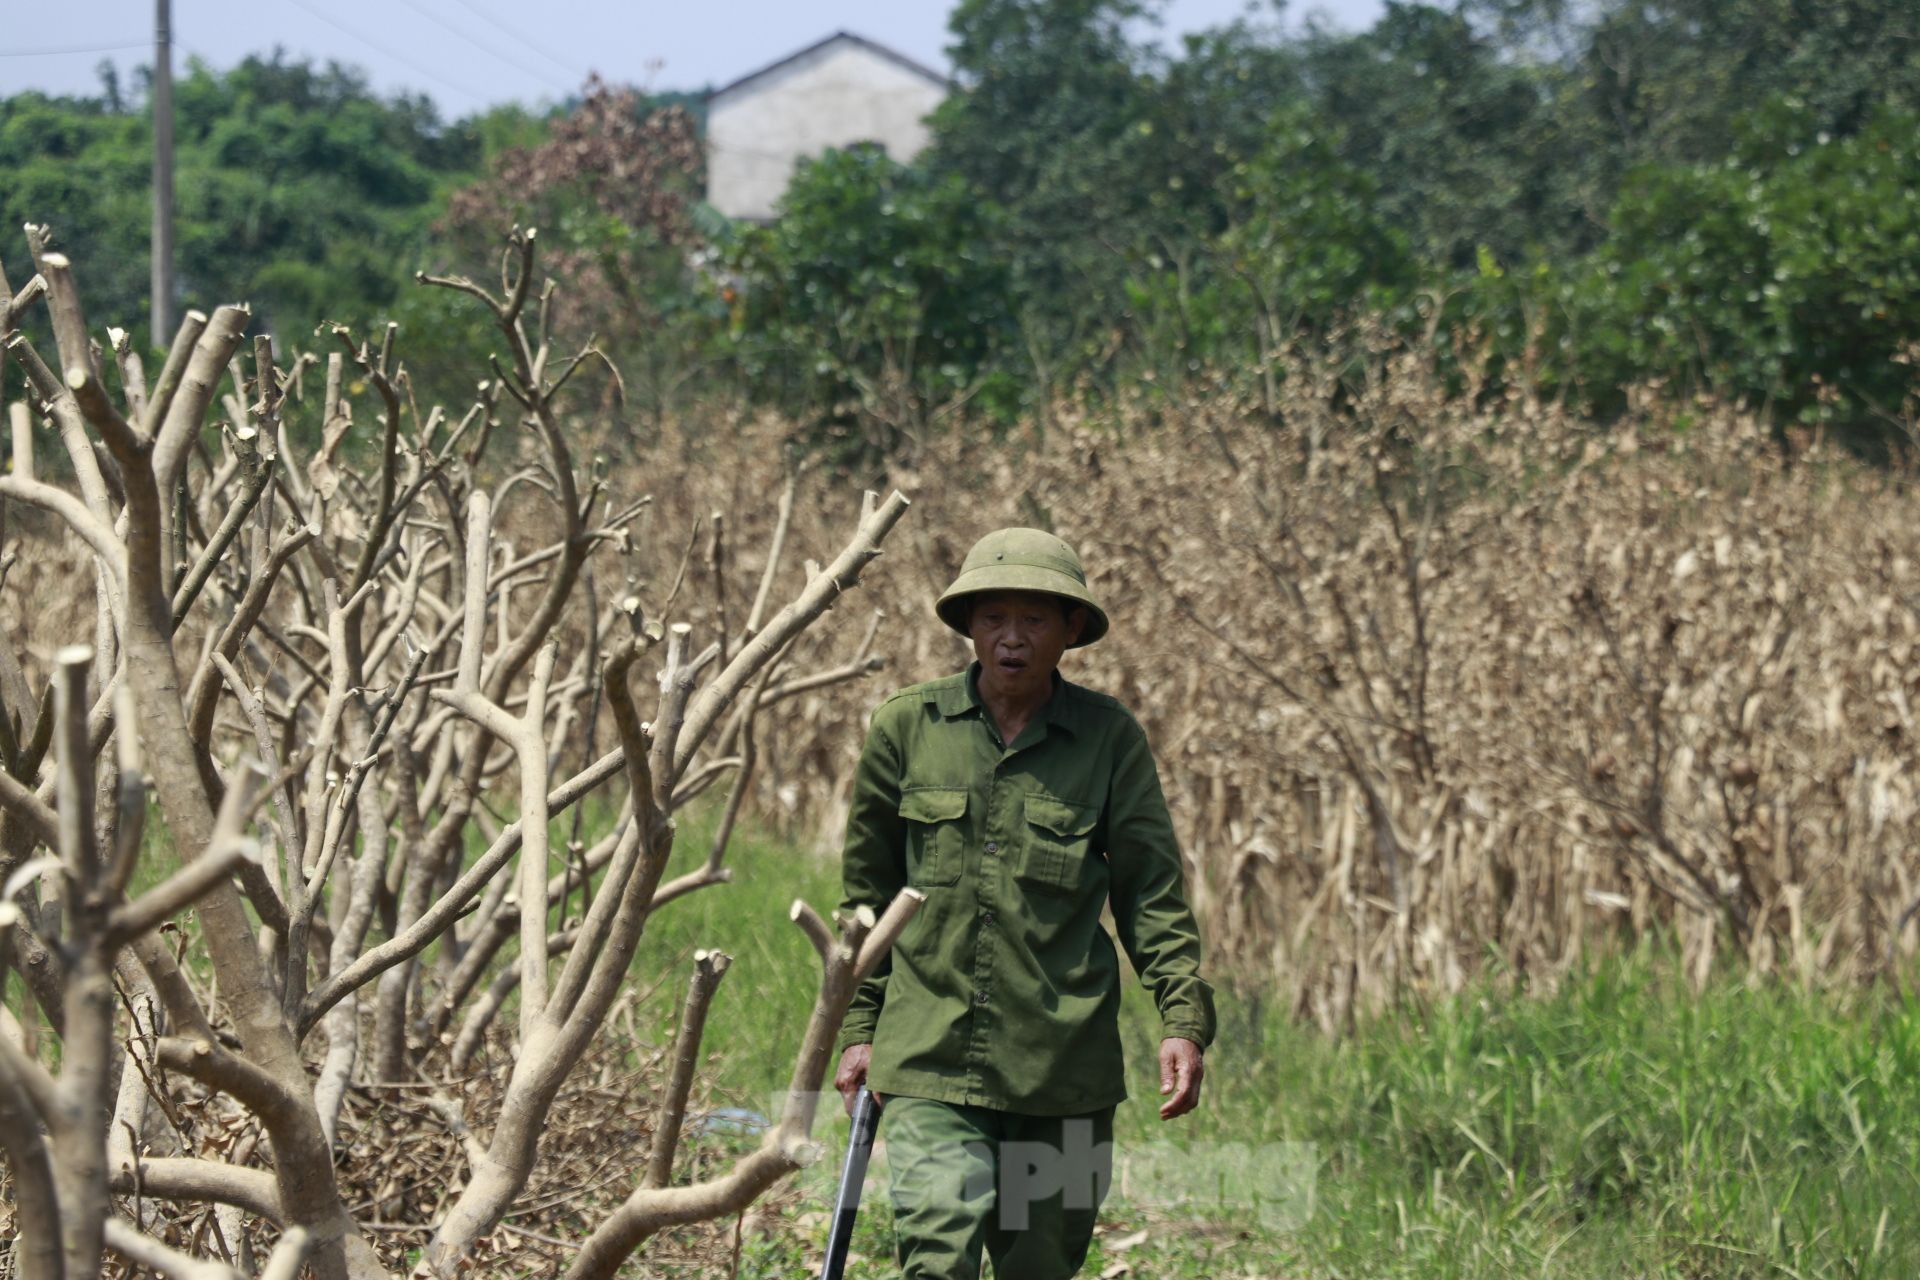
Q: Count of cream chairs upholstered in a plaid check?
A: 0